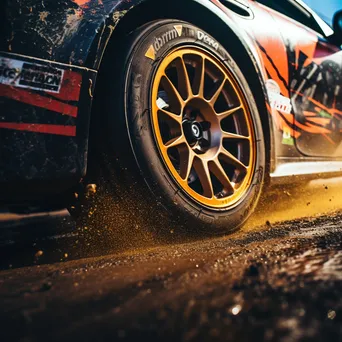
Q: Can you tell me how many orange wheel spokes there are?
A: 12